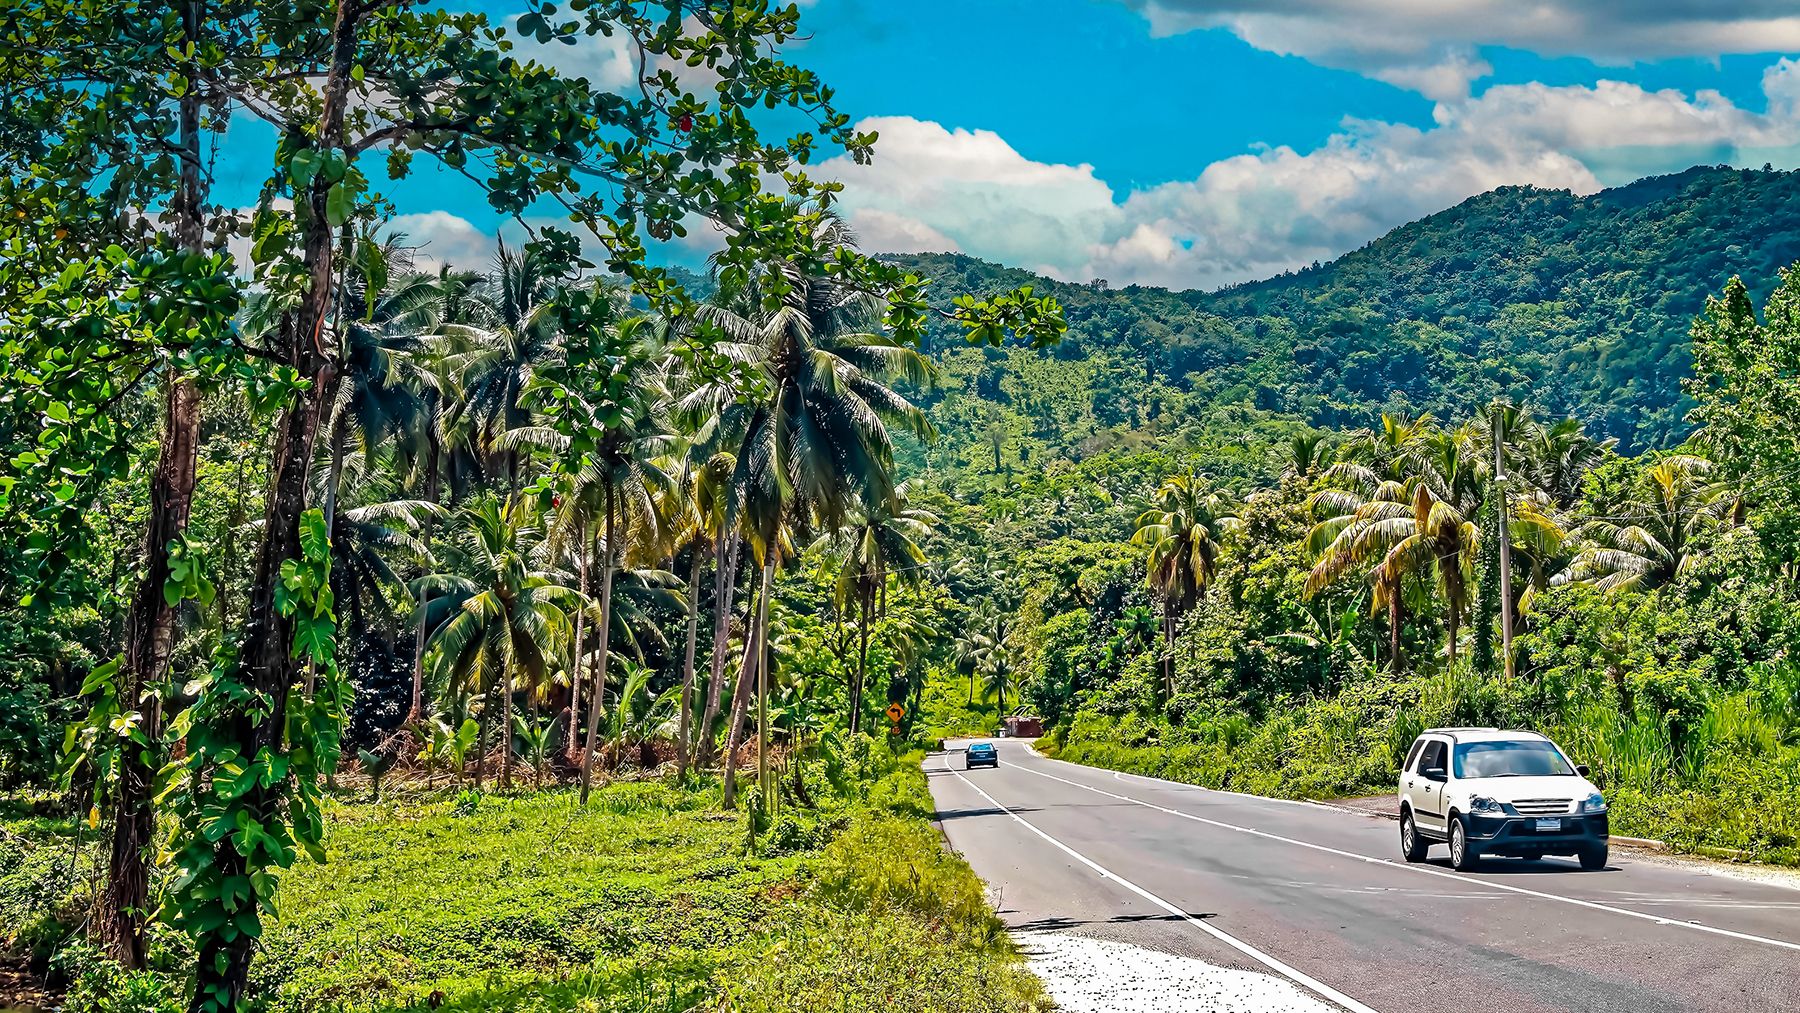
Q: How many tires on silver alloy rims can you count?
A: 2